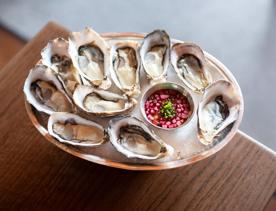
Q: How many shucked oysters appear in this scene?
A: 10